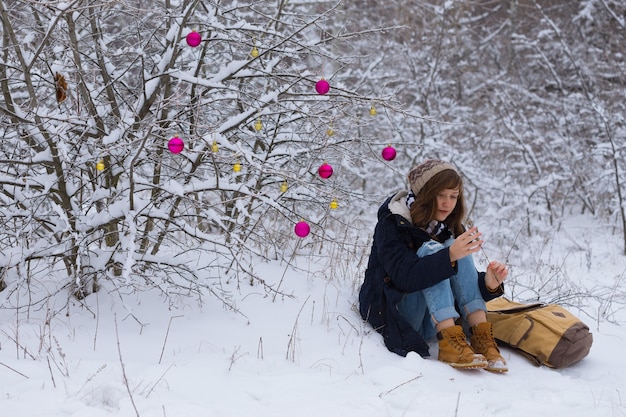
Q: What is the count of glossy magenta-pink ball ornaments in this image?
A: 6